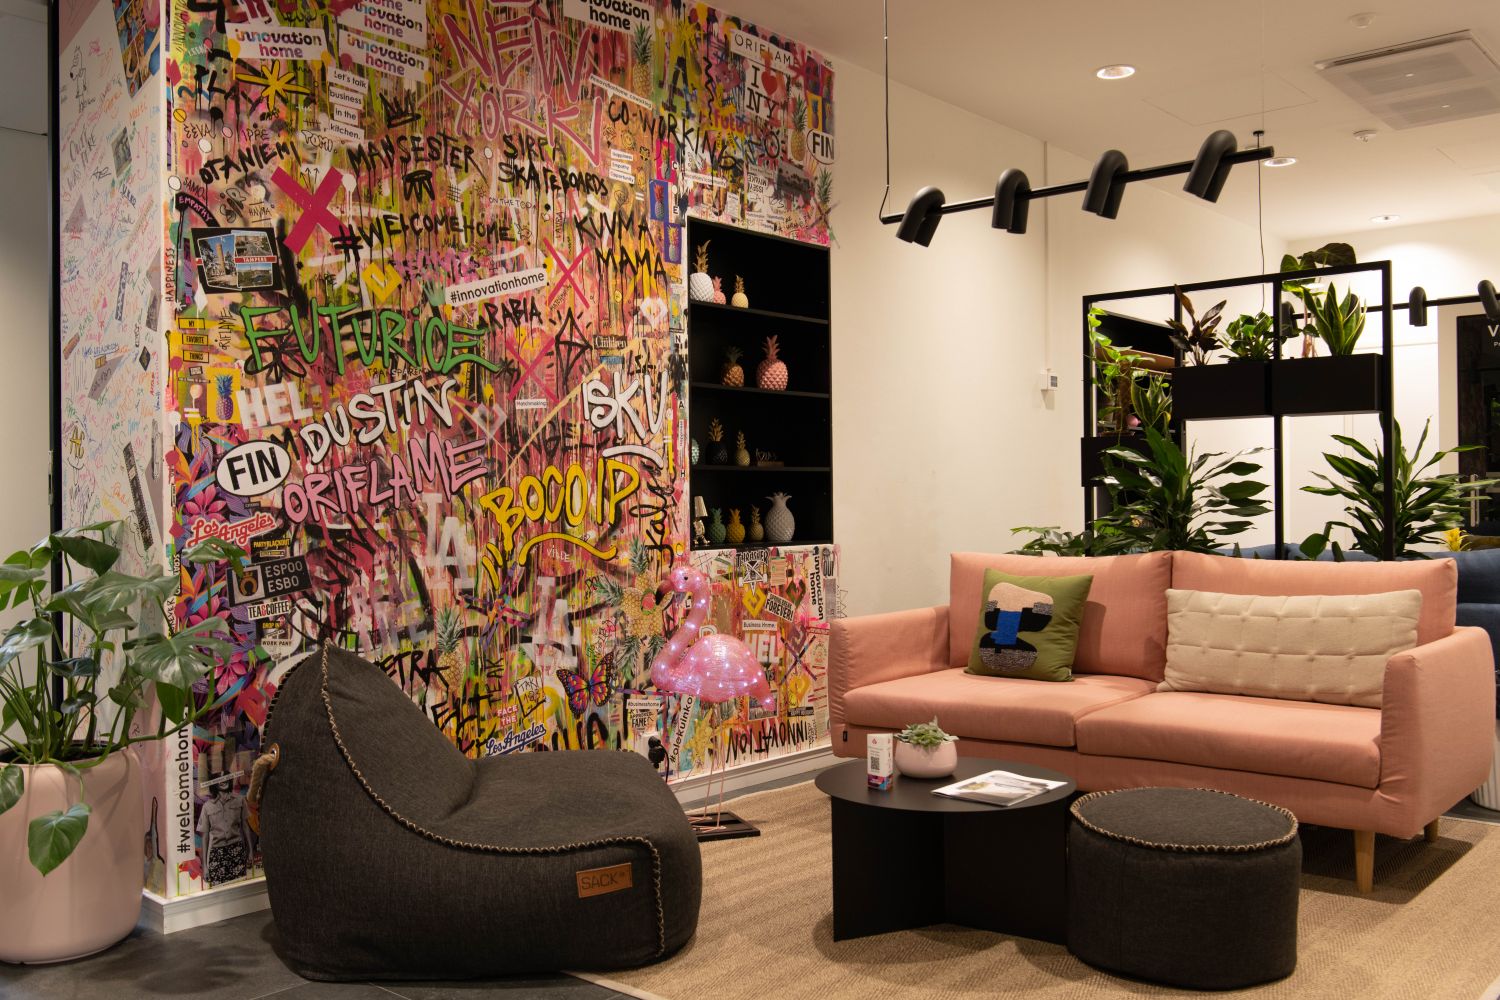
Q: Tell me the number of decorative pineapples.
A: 12